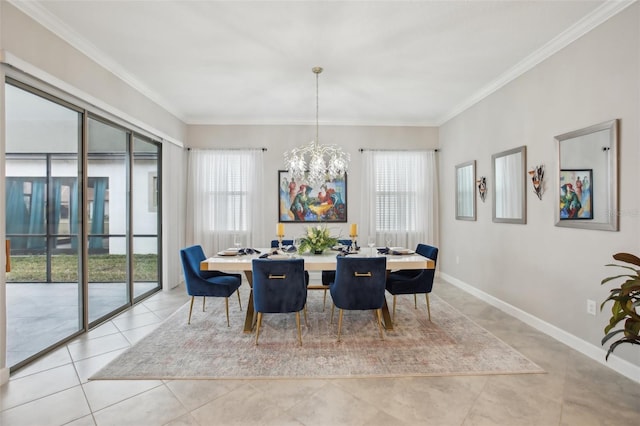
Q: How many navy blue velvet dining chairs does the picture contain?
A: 6